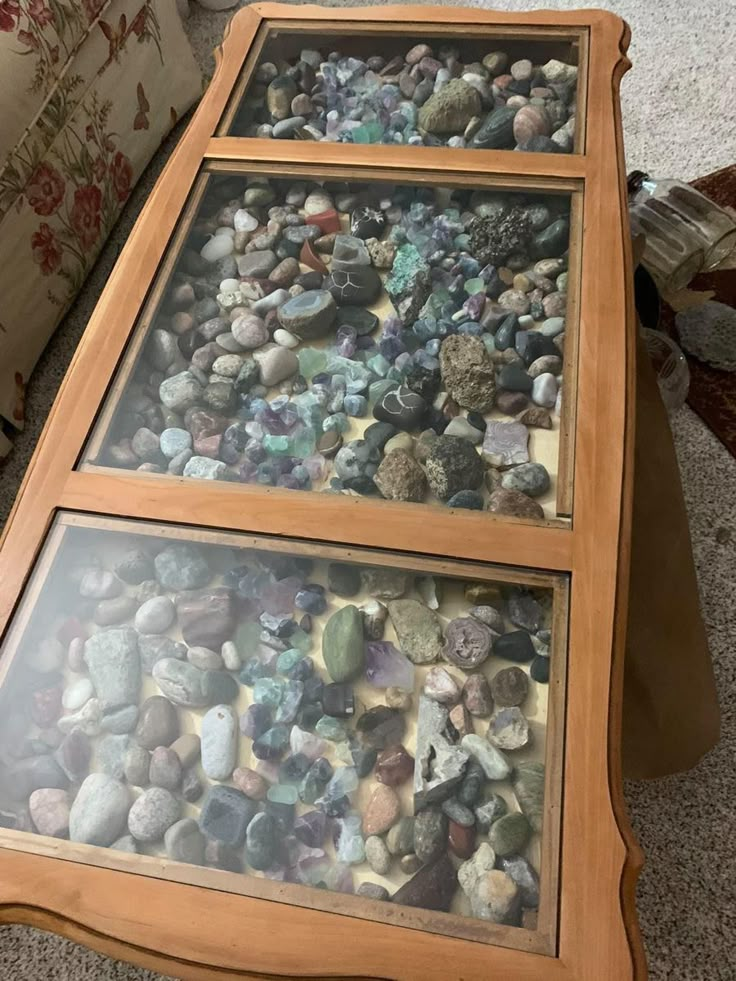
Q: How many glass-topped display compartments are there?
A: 3